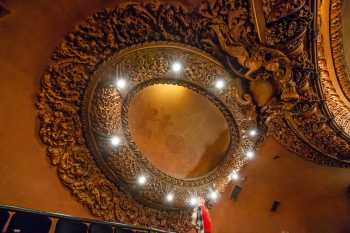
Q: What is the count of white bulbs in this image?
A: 11